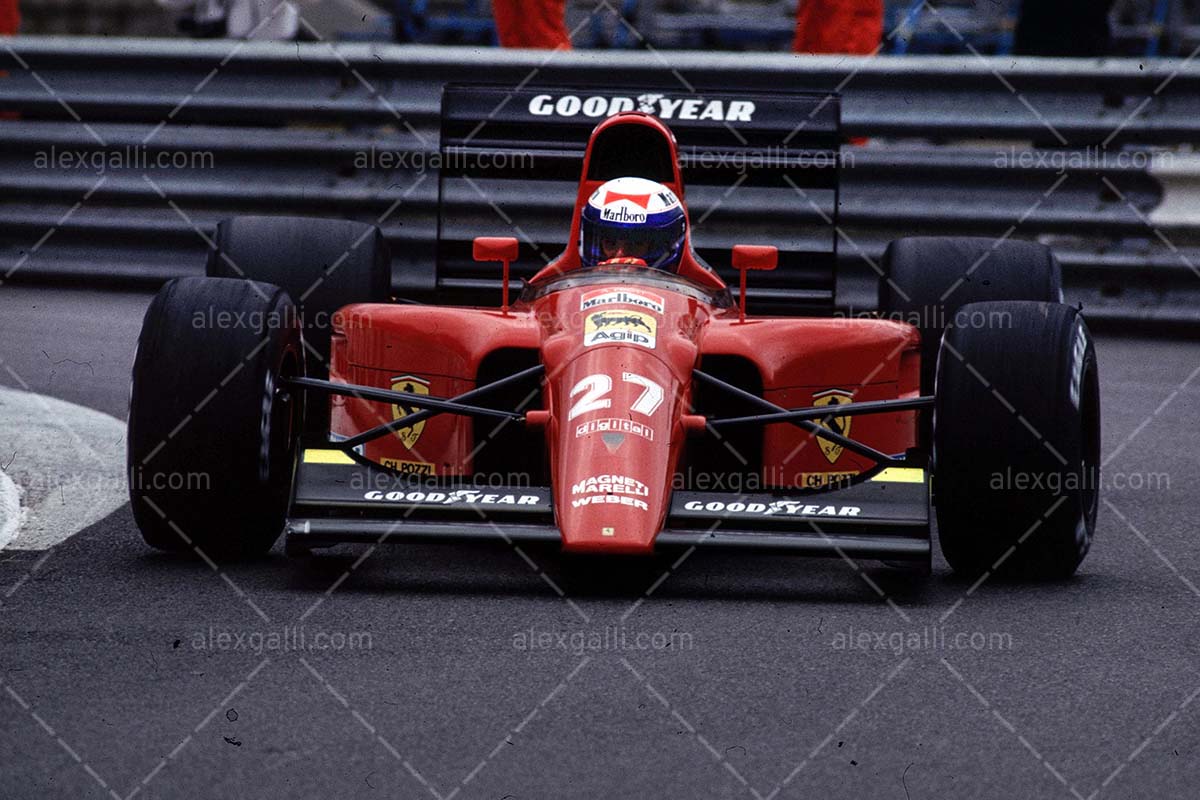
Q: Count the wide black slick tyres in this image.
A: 4